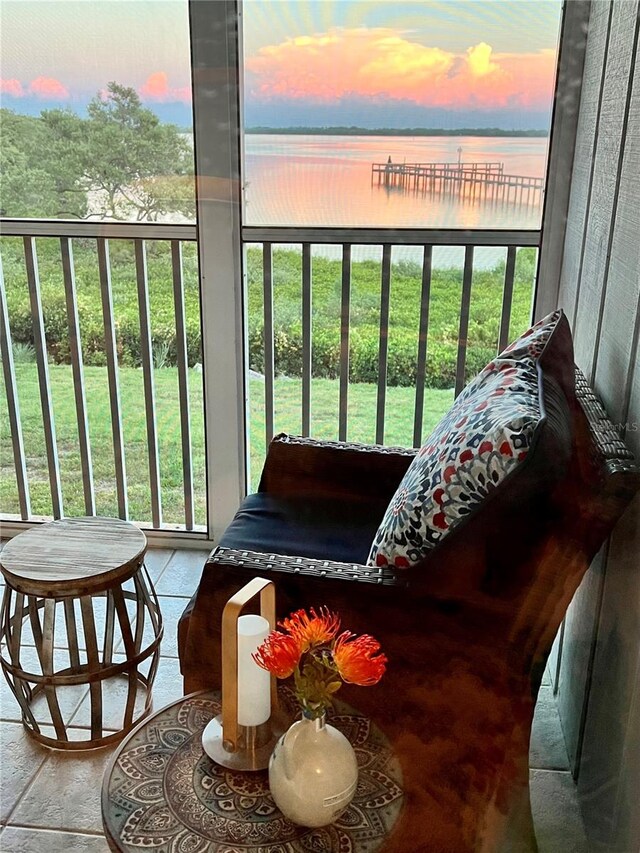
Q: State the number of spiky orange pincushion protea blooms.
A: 3